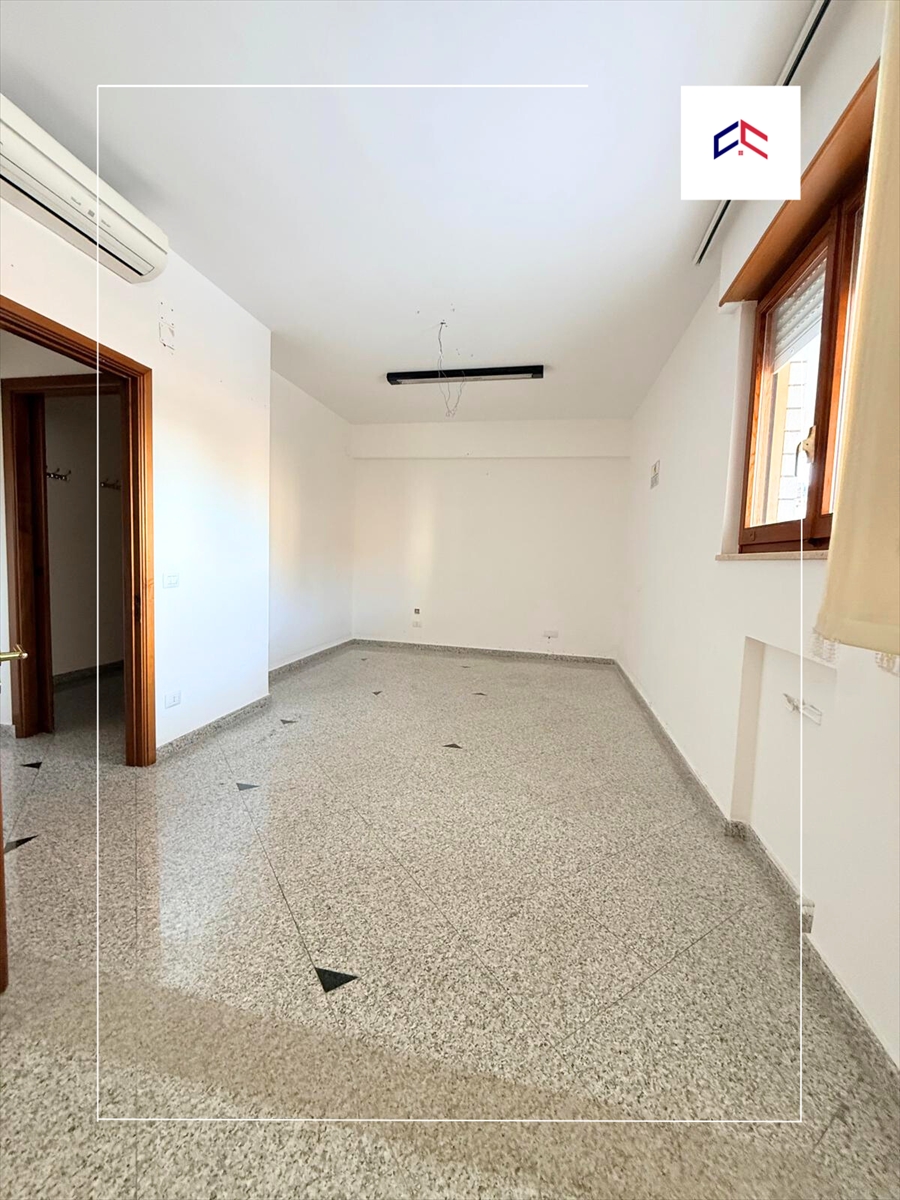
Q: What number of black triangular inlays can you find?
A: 10